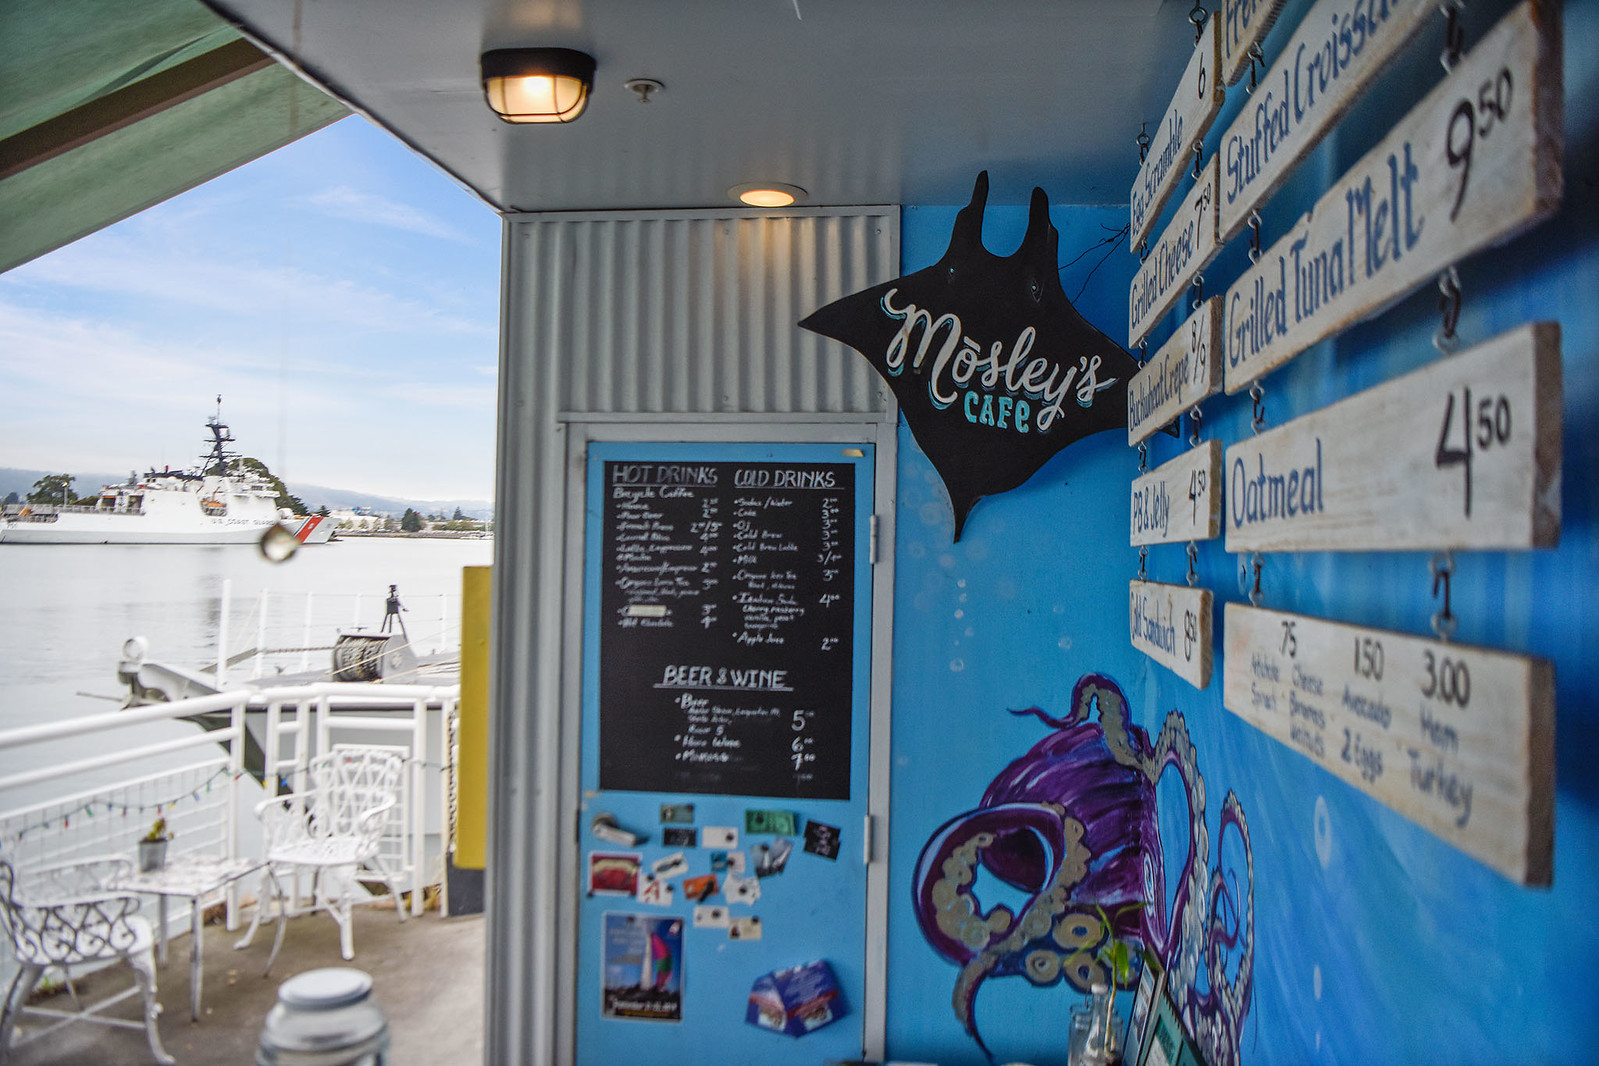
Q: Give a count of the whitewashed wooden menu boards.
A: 10